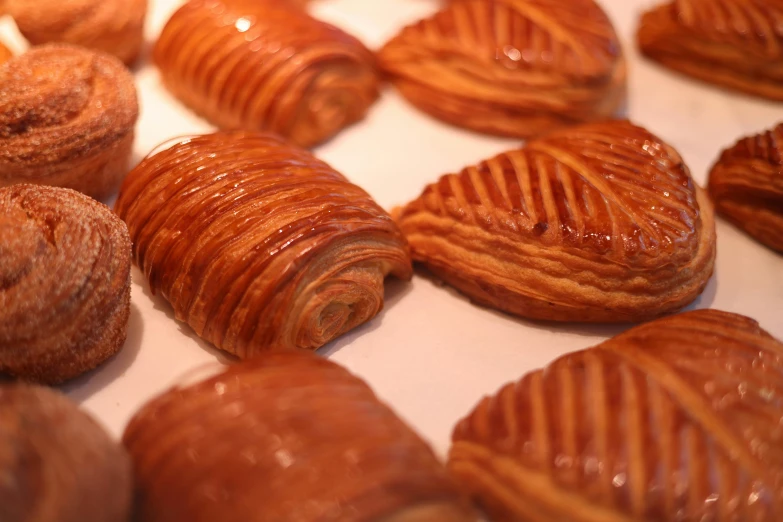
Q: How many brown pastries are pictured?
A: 12